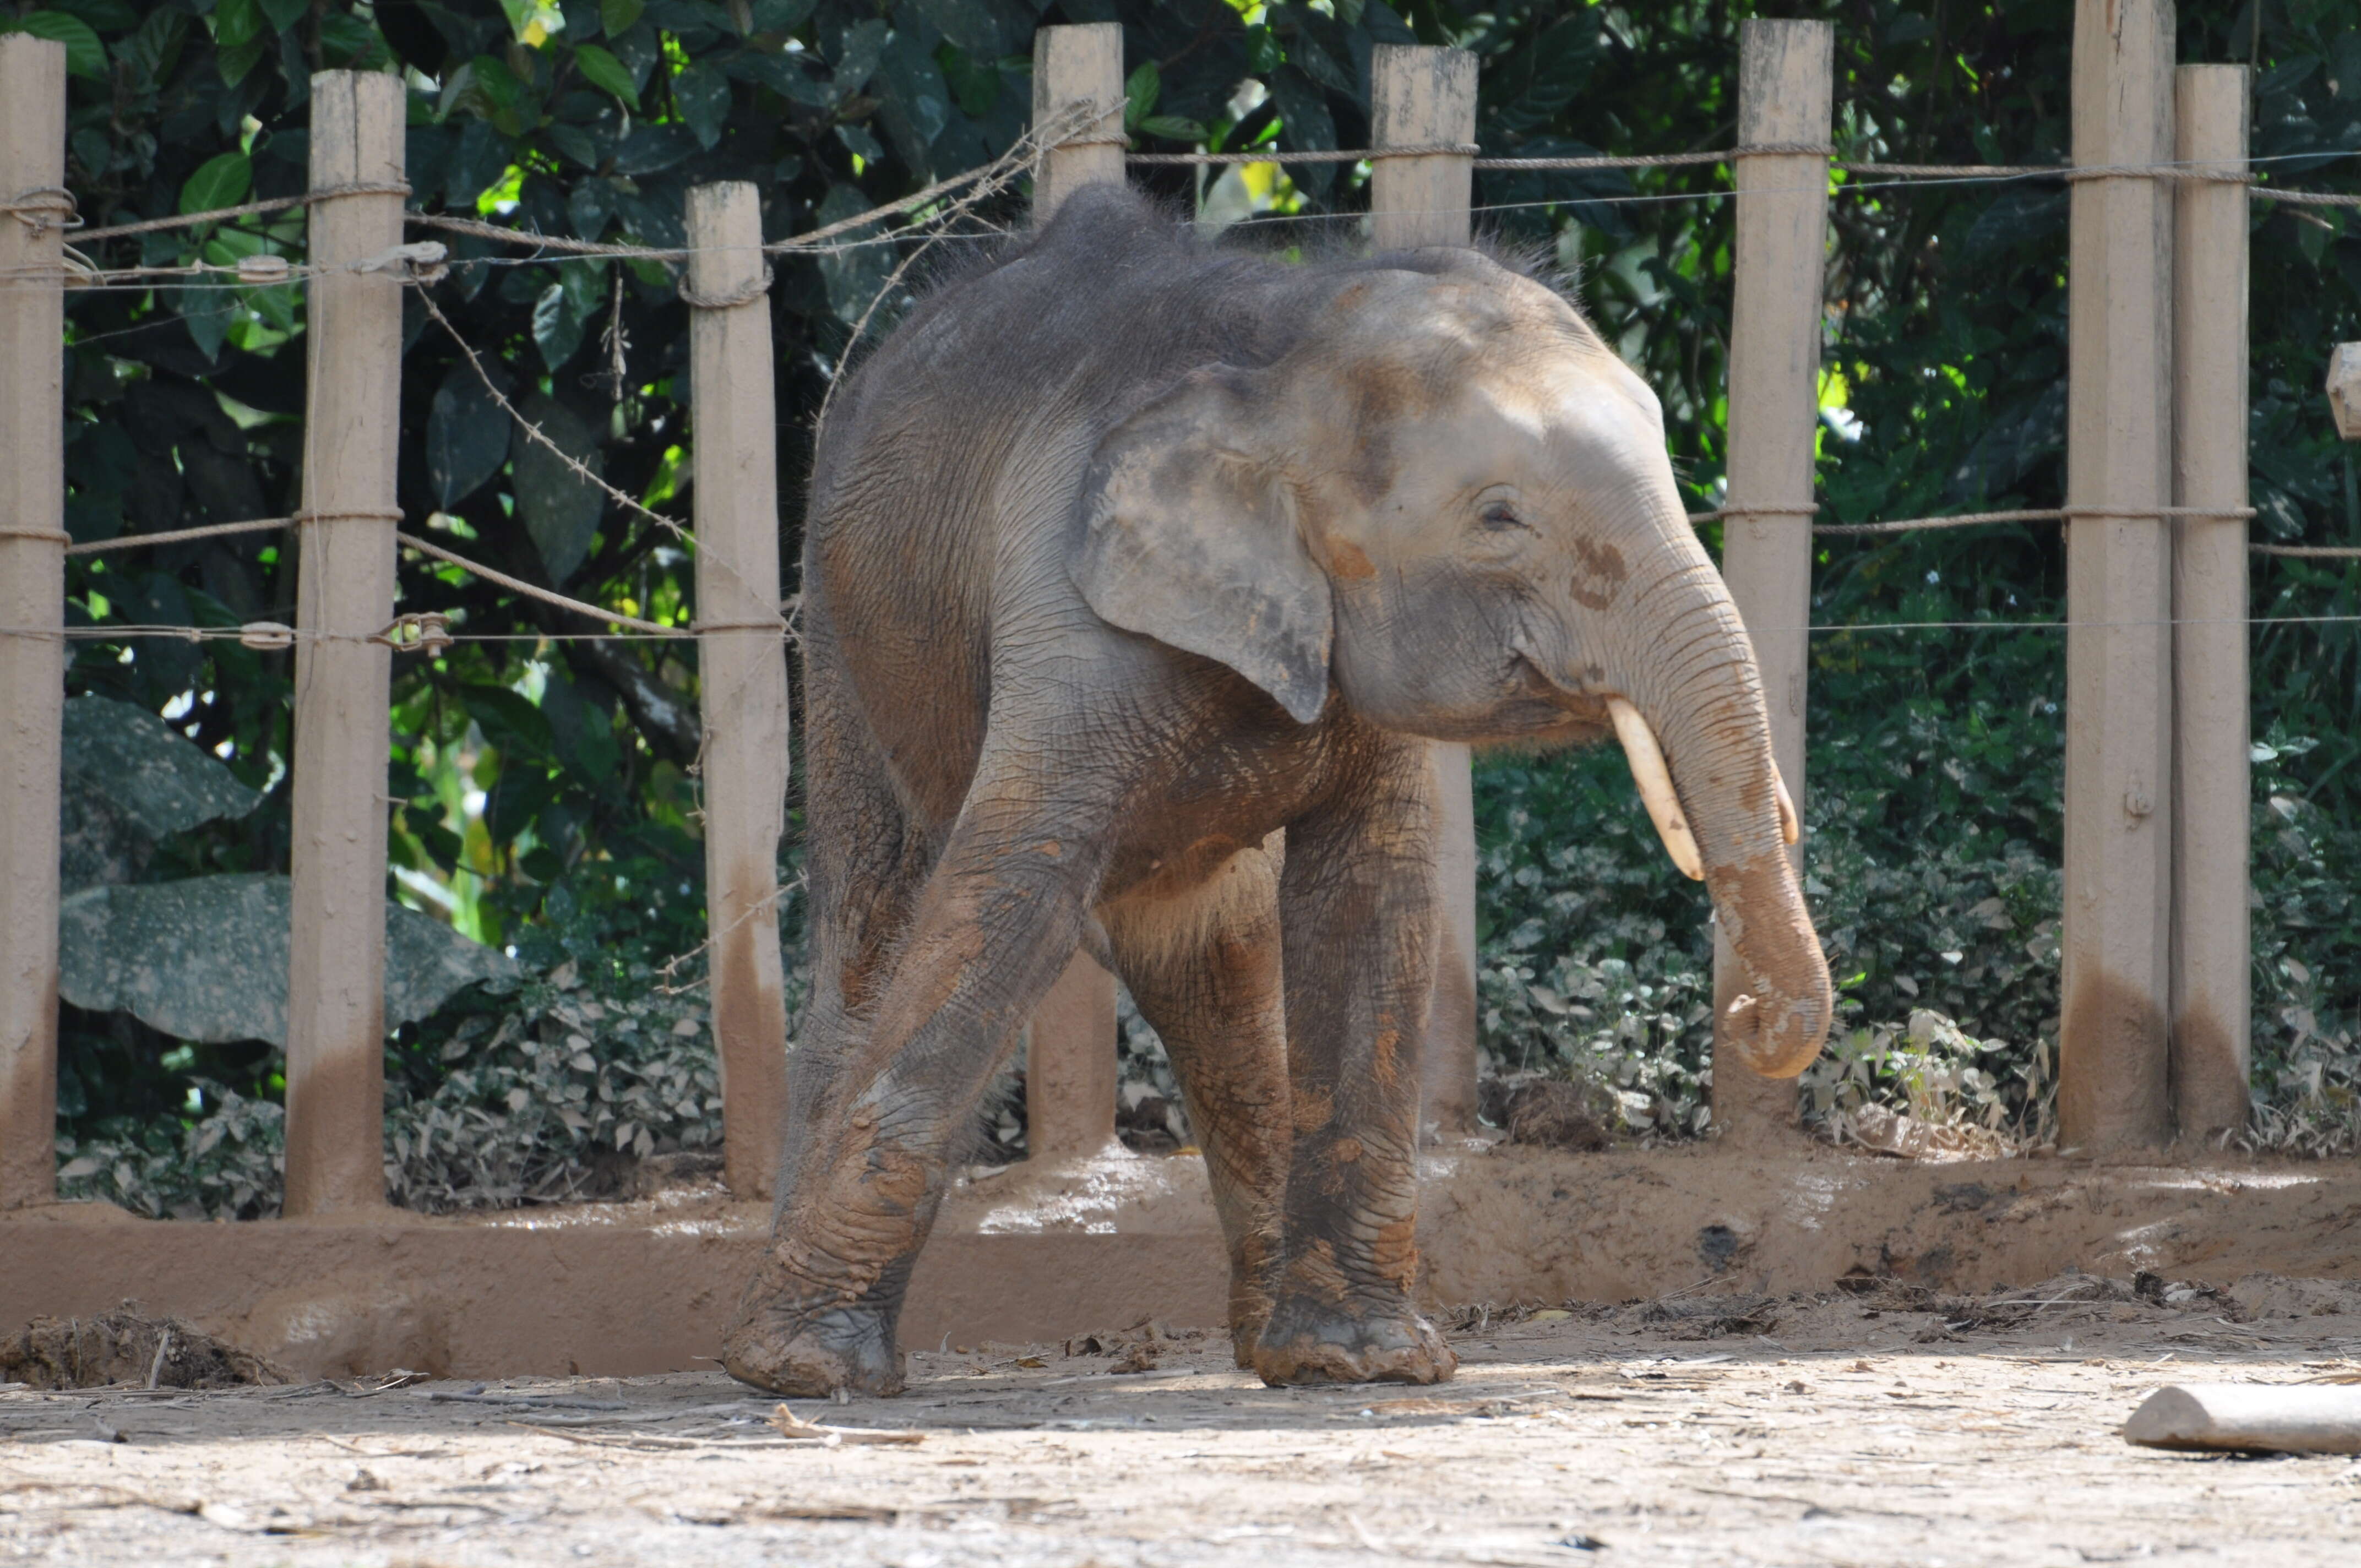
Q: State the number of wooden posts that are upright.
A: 8